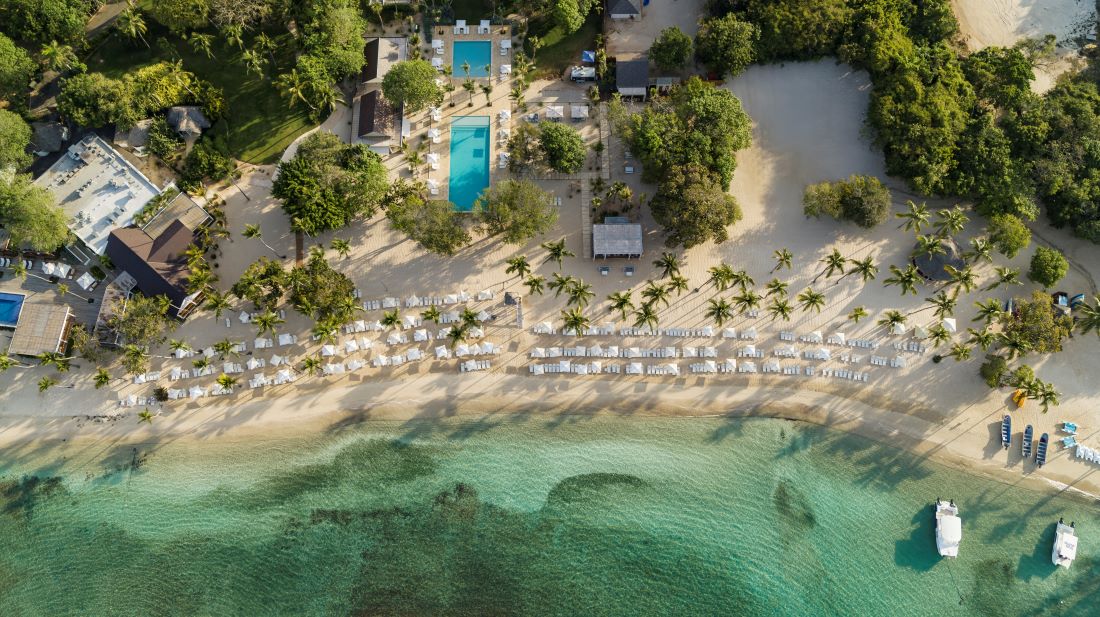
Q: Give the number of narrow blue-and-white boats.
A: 3